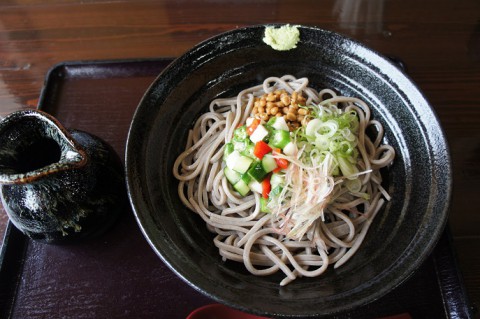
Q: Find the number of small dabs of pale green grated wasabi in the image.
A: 1